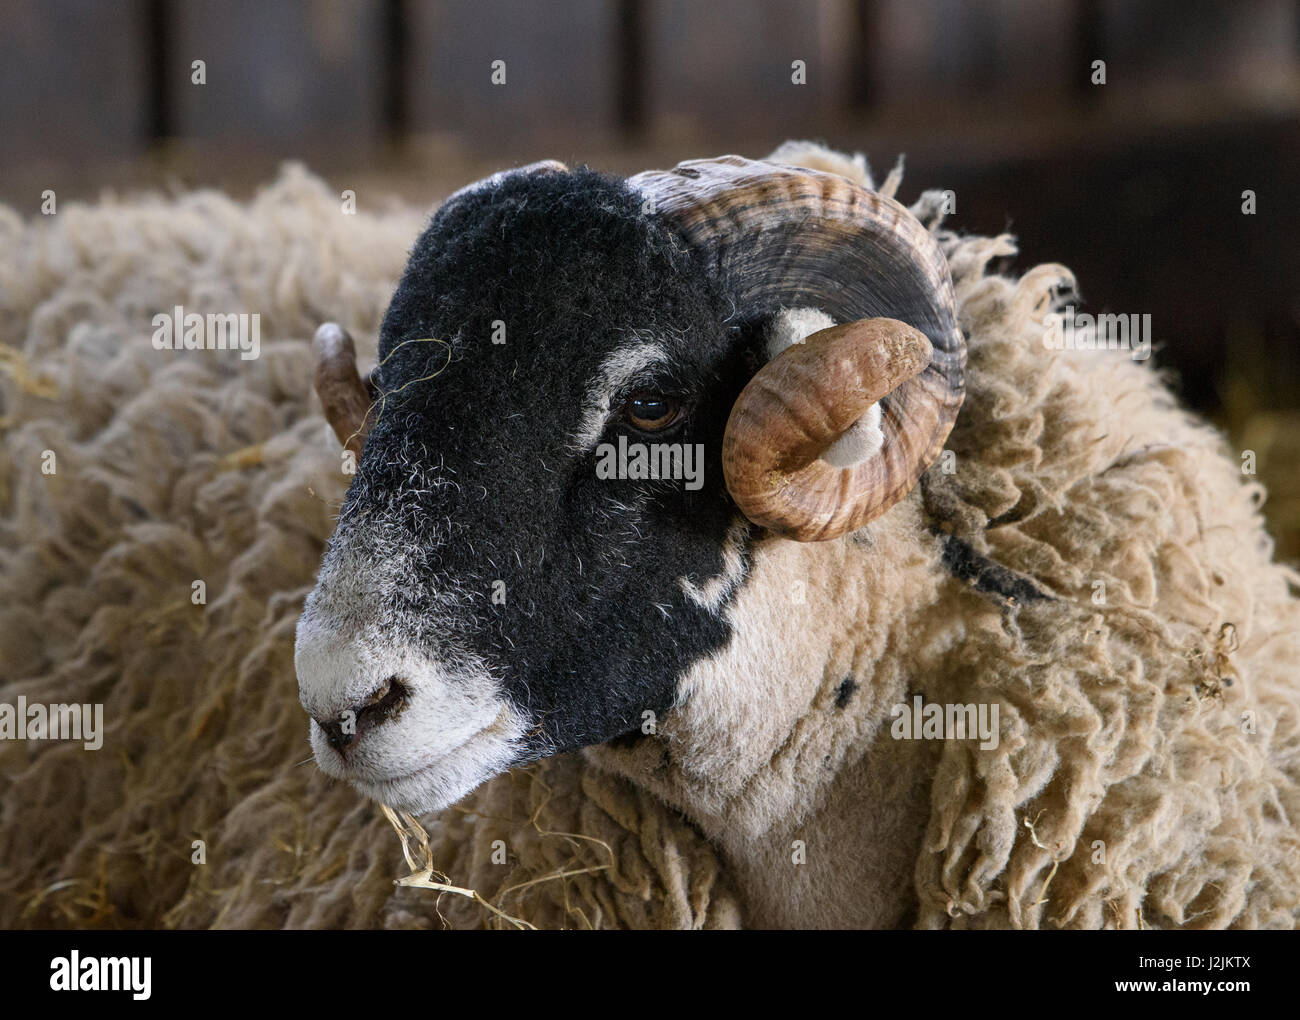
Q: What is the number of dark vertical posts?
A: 5